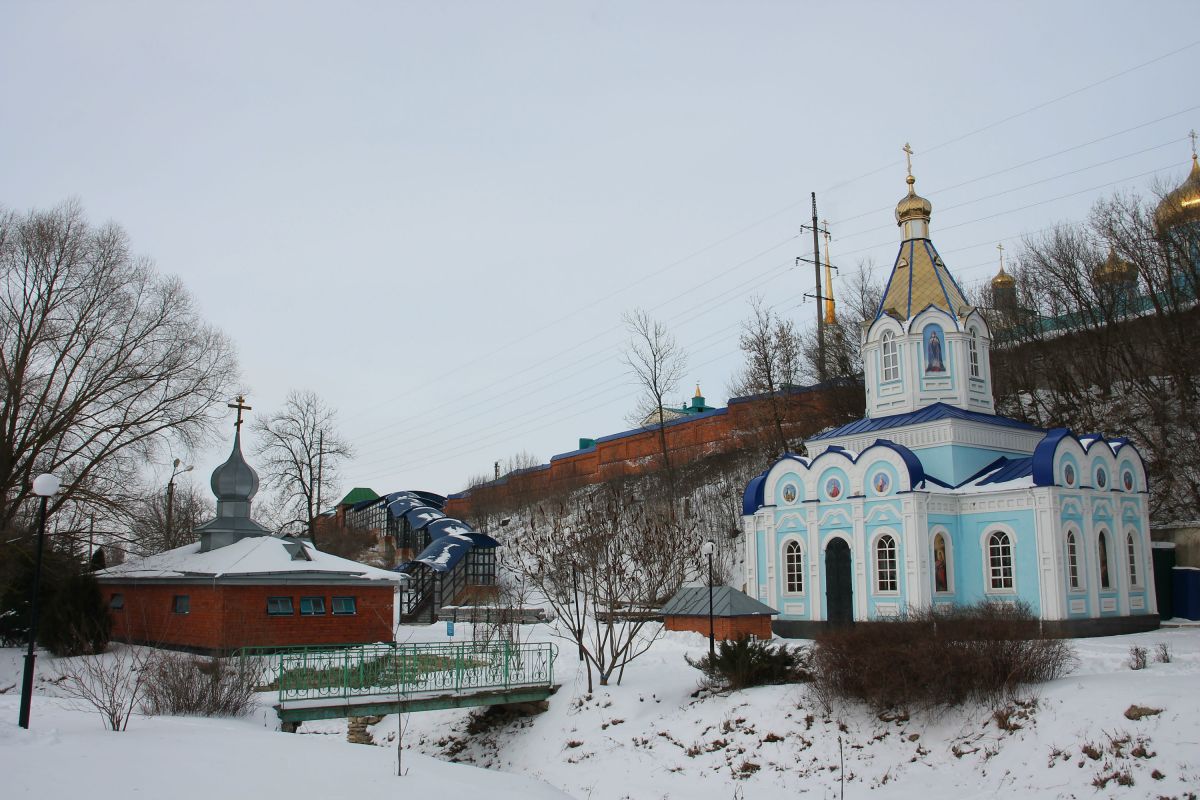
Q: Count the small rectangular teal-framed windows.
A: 5